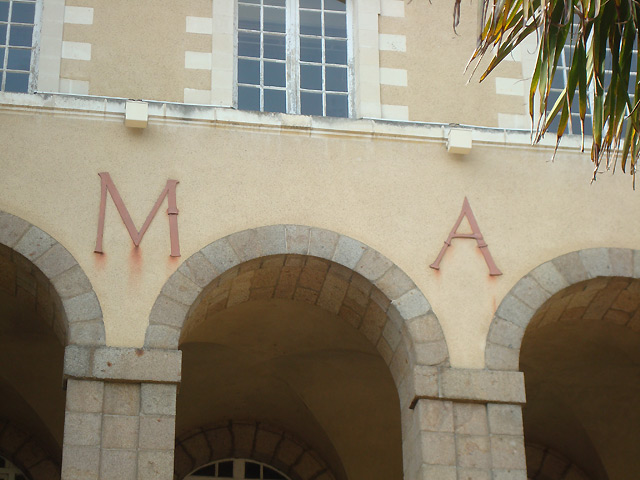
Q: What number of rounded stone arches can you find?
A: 3